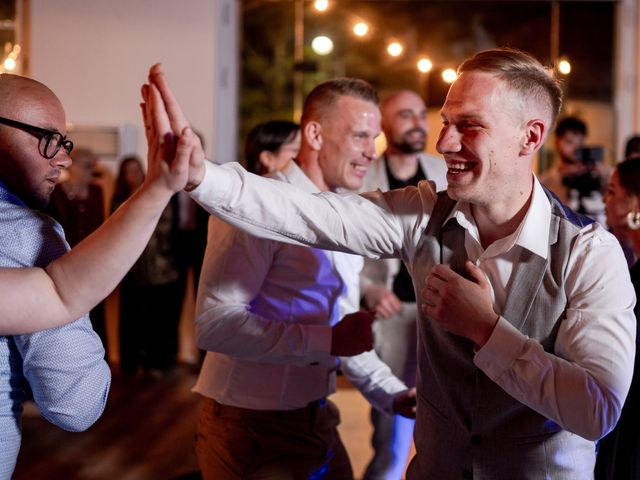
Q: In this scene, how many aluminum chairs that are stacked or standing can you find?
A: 0